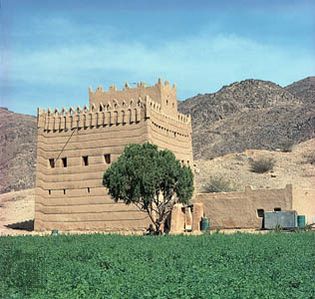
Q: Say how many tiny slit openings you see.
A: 3